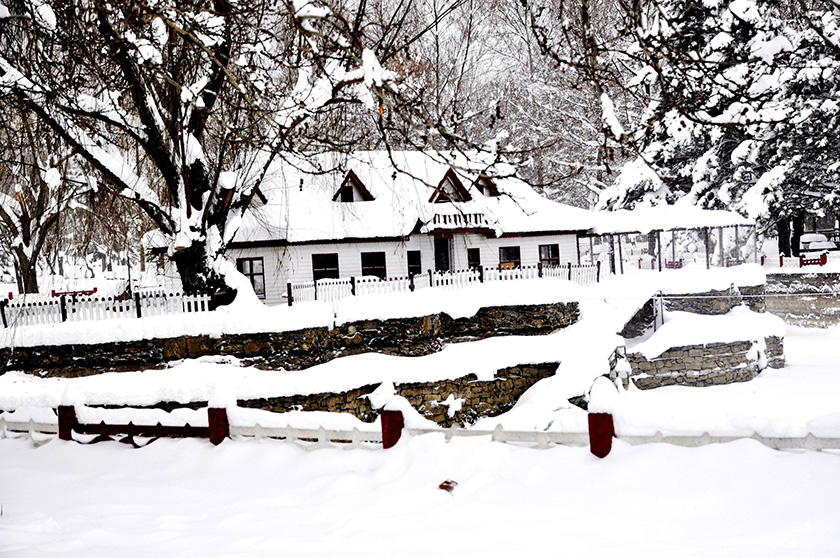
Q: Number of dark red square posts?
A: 4